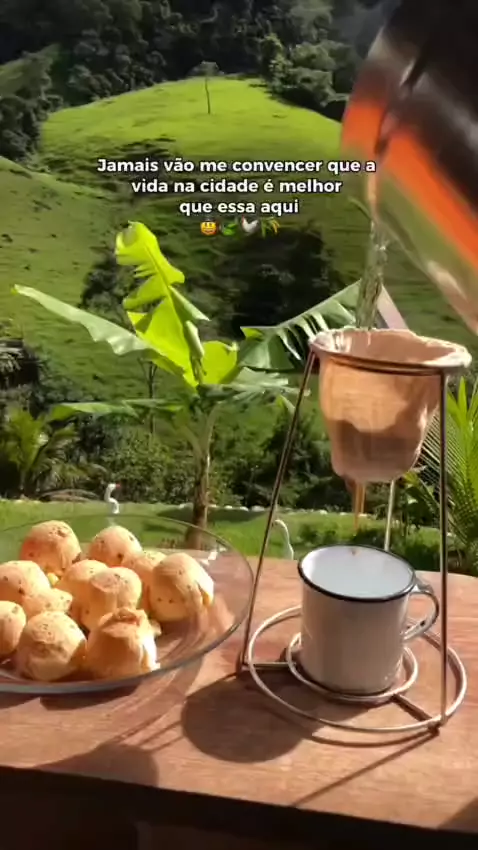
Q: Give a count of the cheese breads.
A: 11